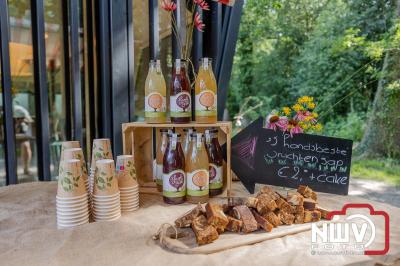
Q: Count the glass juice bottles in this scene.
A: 8